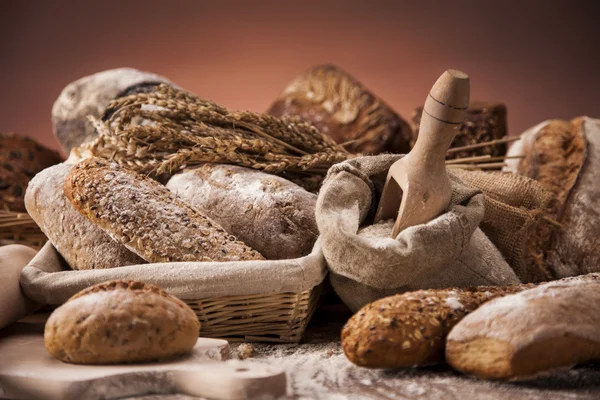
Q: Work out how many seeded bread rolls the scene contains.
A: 2